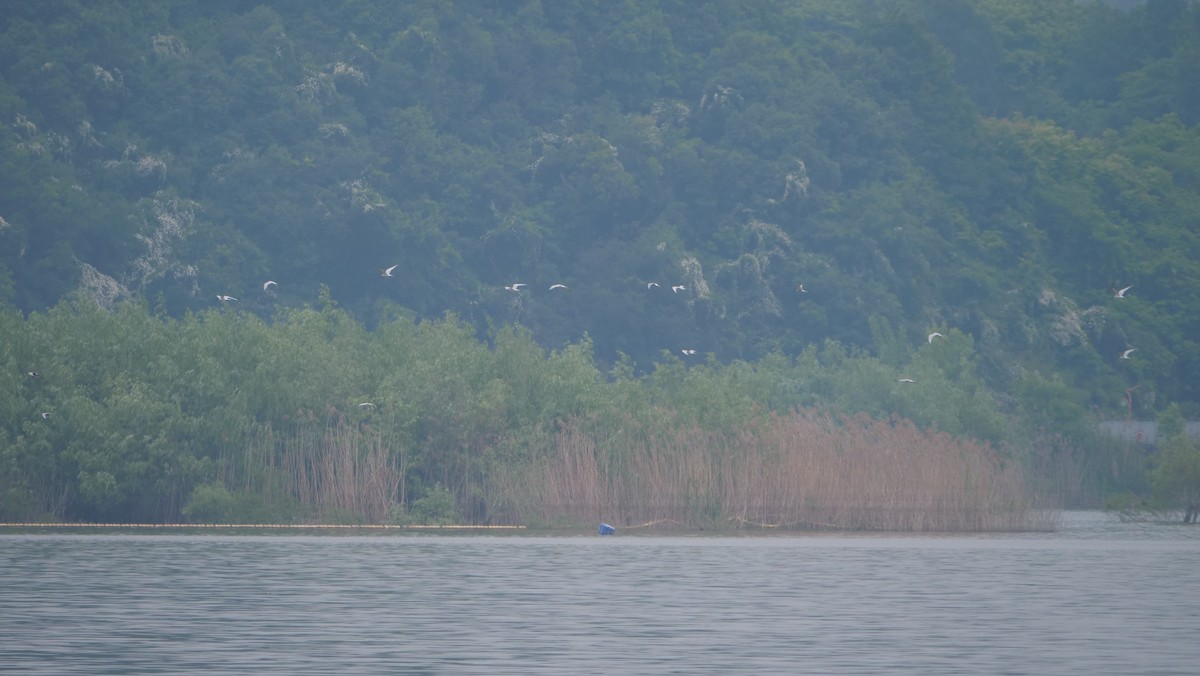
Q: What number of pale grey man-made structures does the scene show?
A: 1